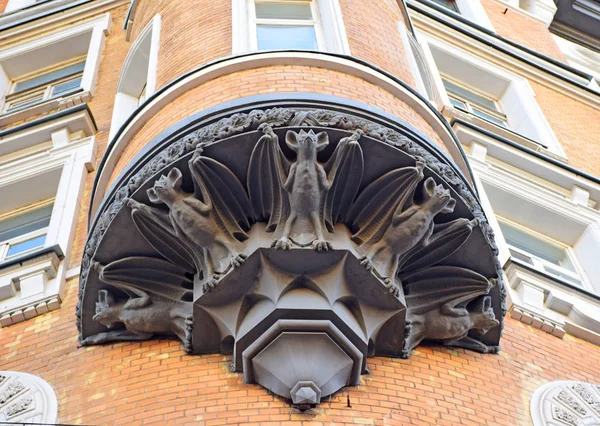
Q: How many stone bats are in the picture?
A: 5